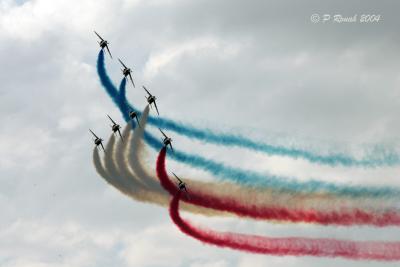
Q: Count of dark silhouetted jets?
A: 8